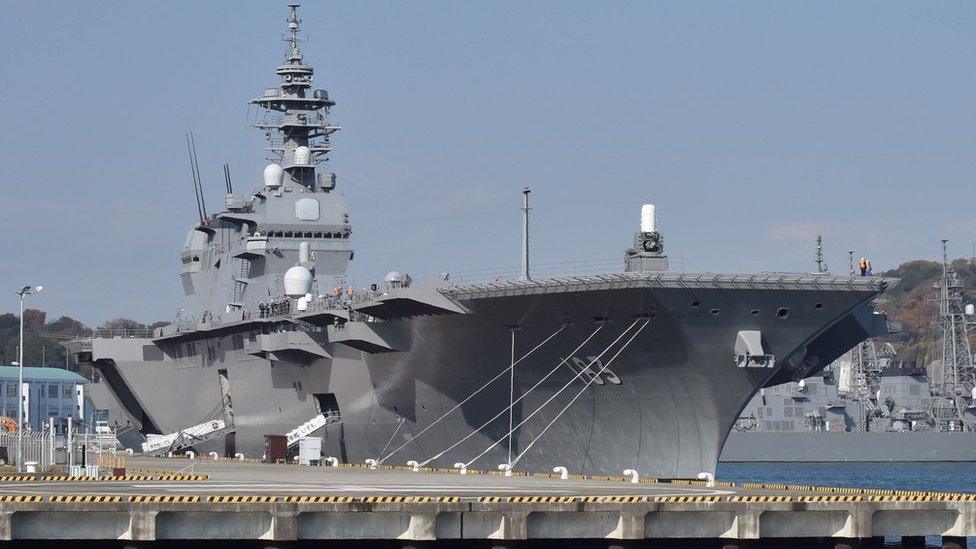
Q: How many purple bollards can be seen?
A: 0